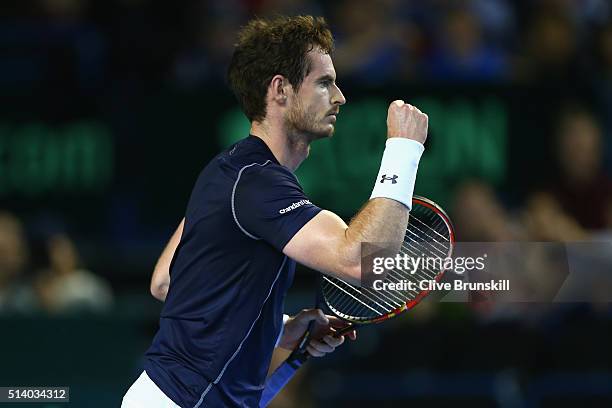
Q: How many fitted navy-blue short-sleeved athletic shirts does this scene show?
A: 1